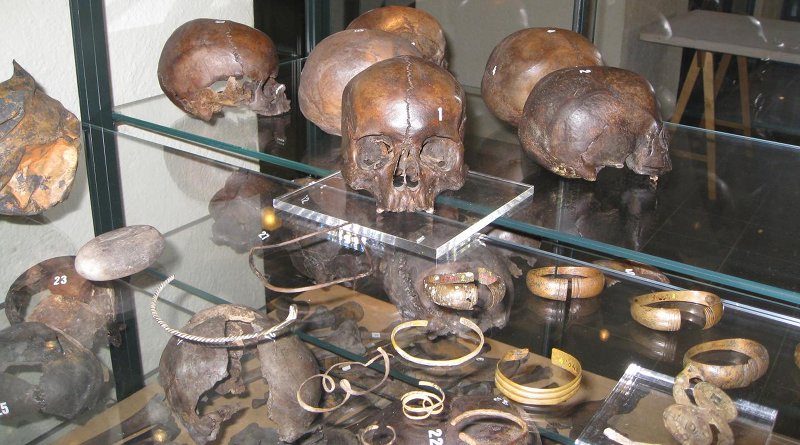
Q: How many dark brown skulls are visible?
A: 6